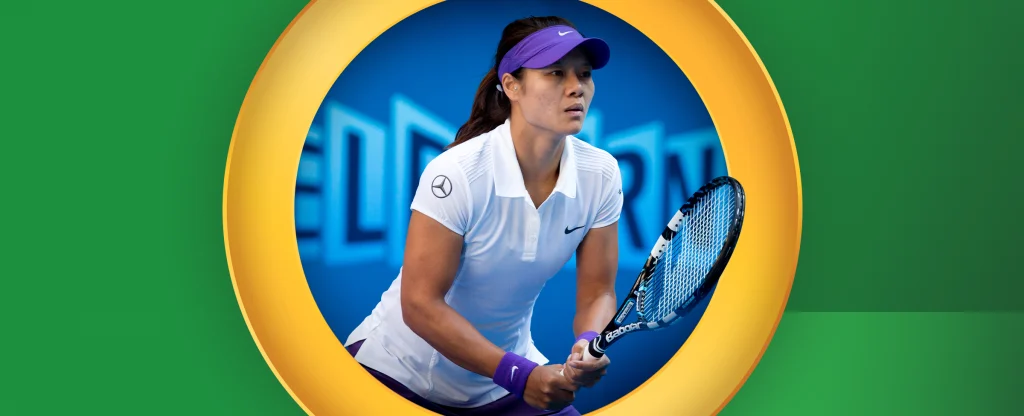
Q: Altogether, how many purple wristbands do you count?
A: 2